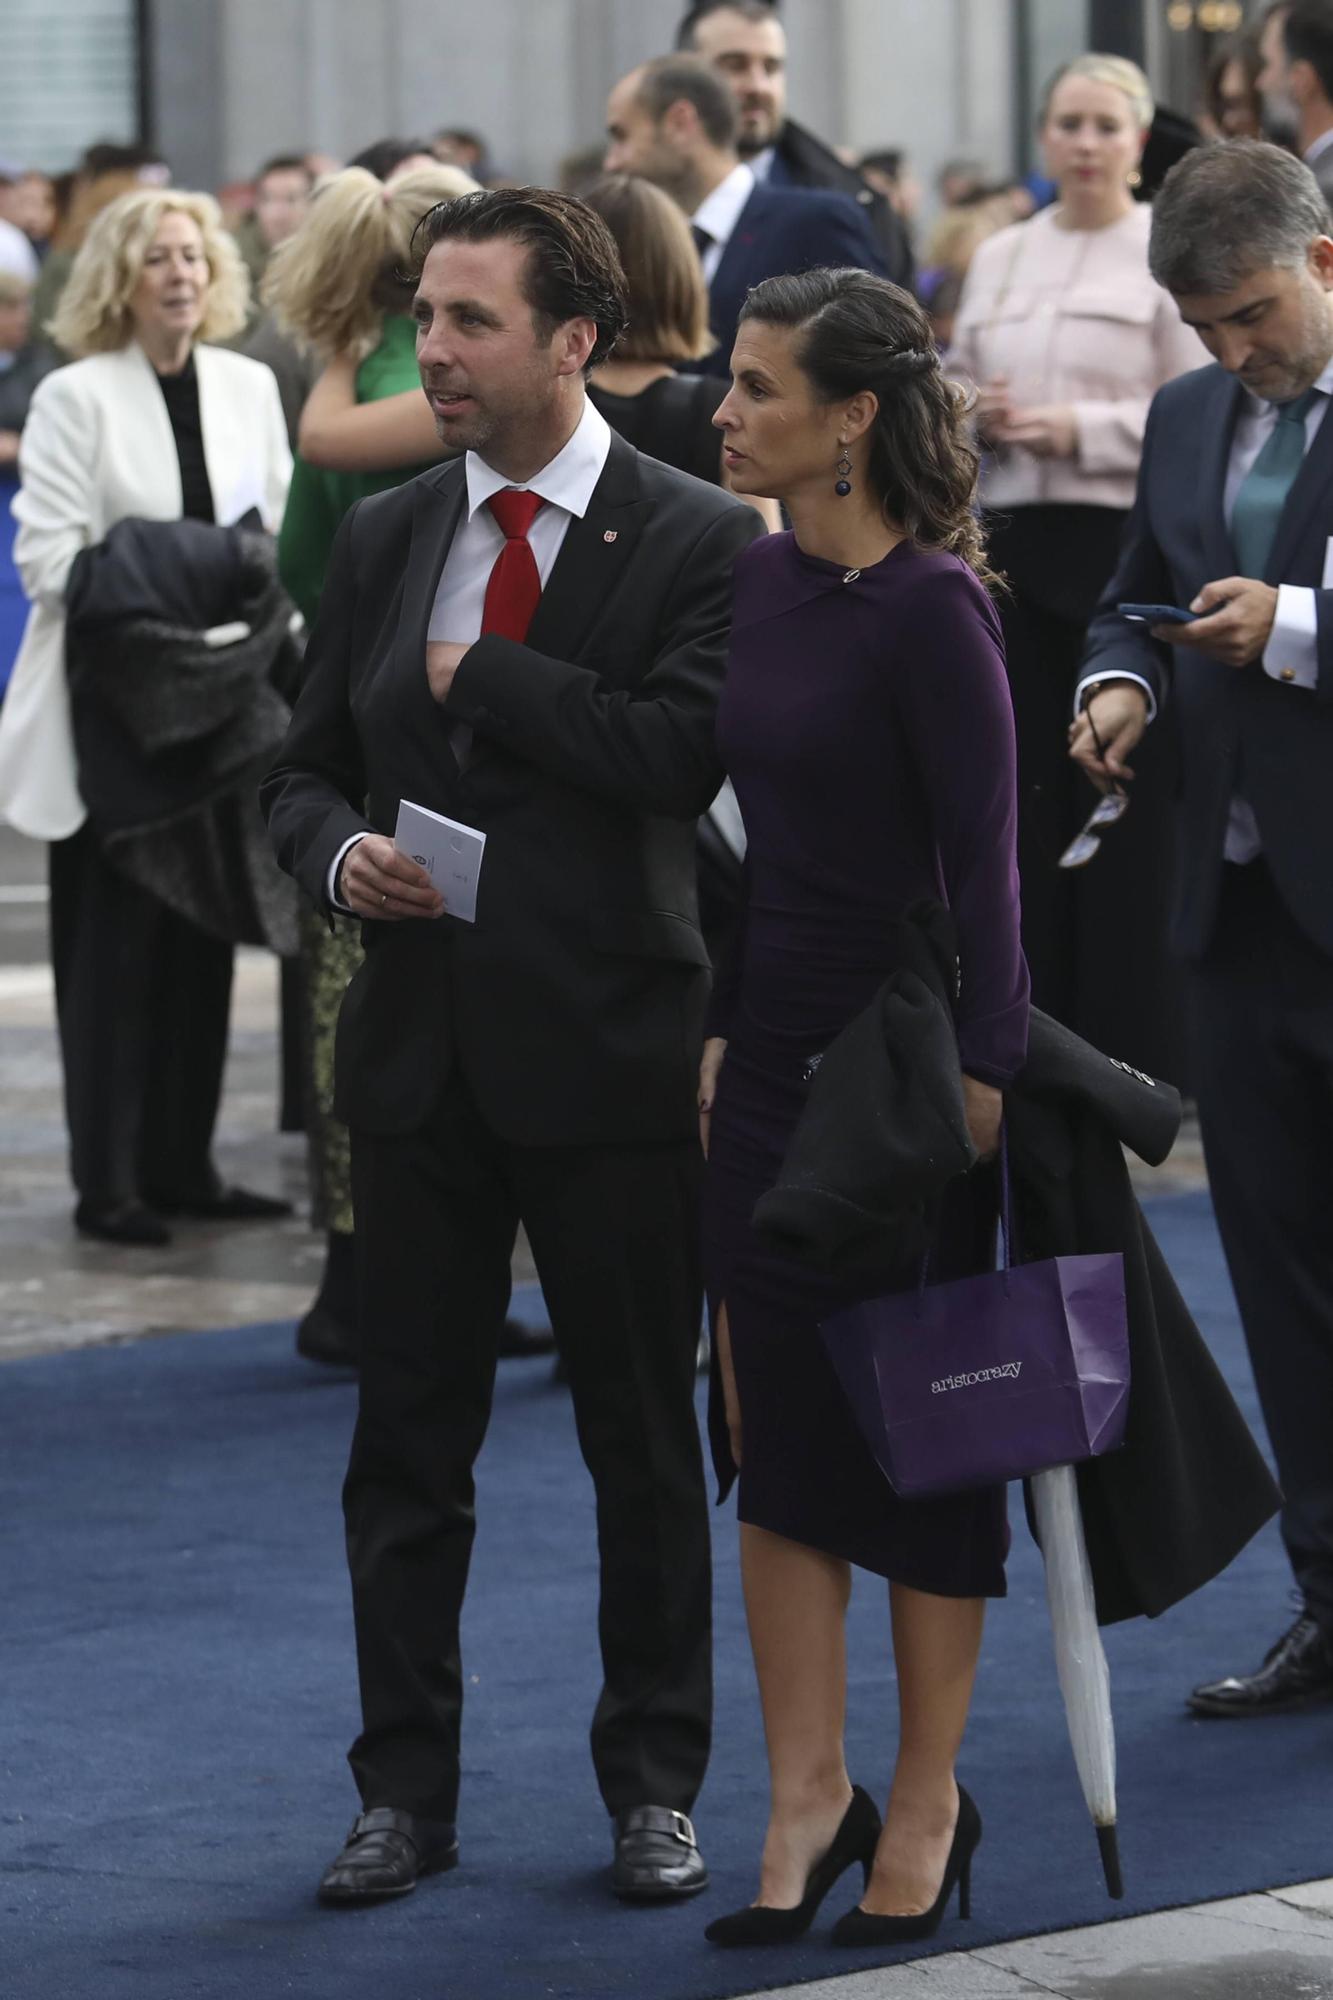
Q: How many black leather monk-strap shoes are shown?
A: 2